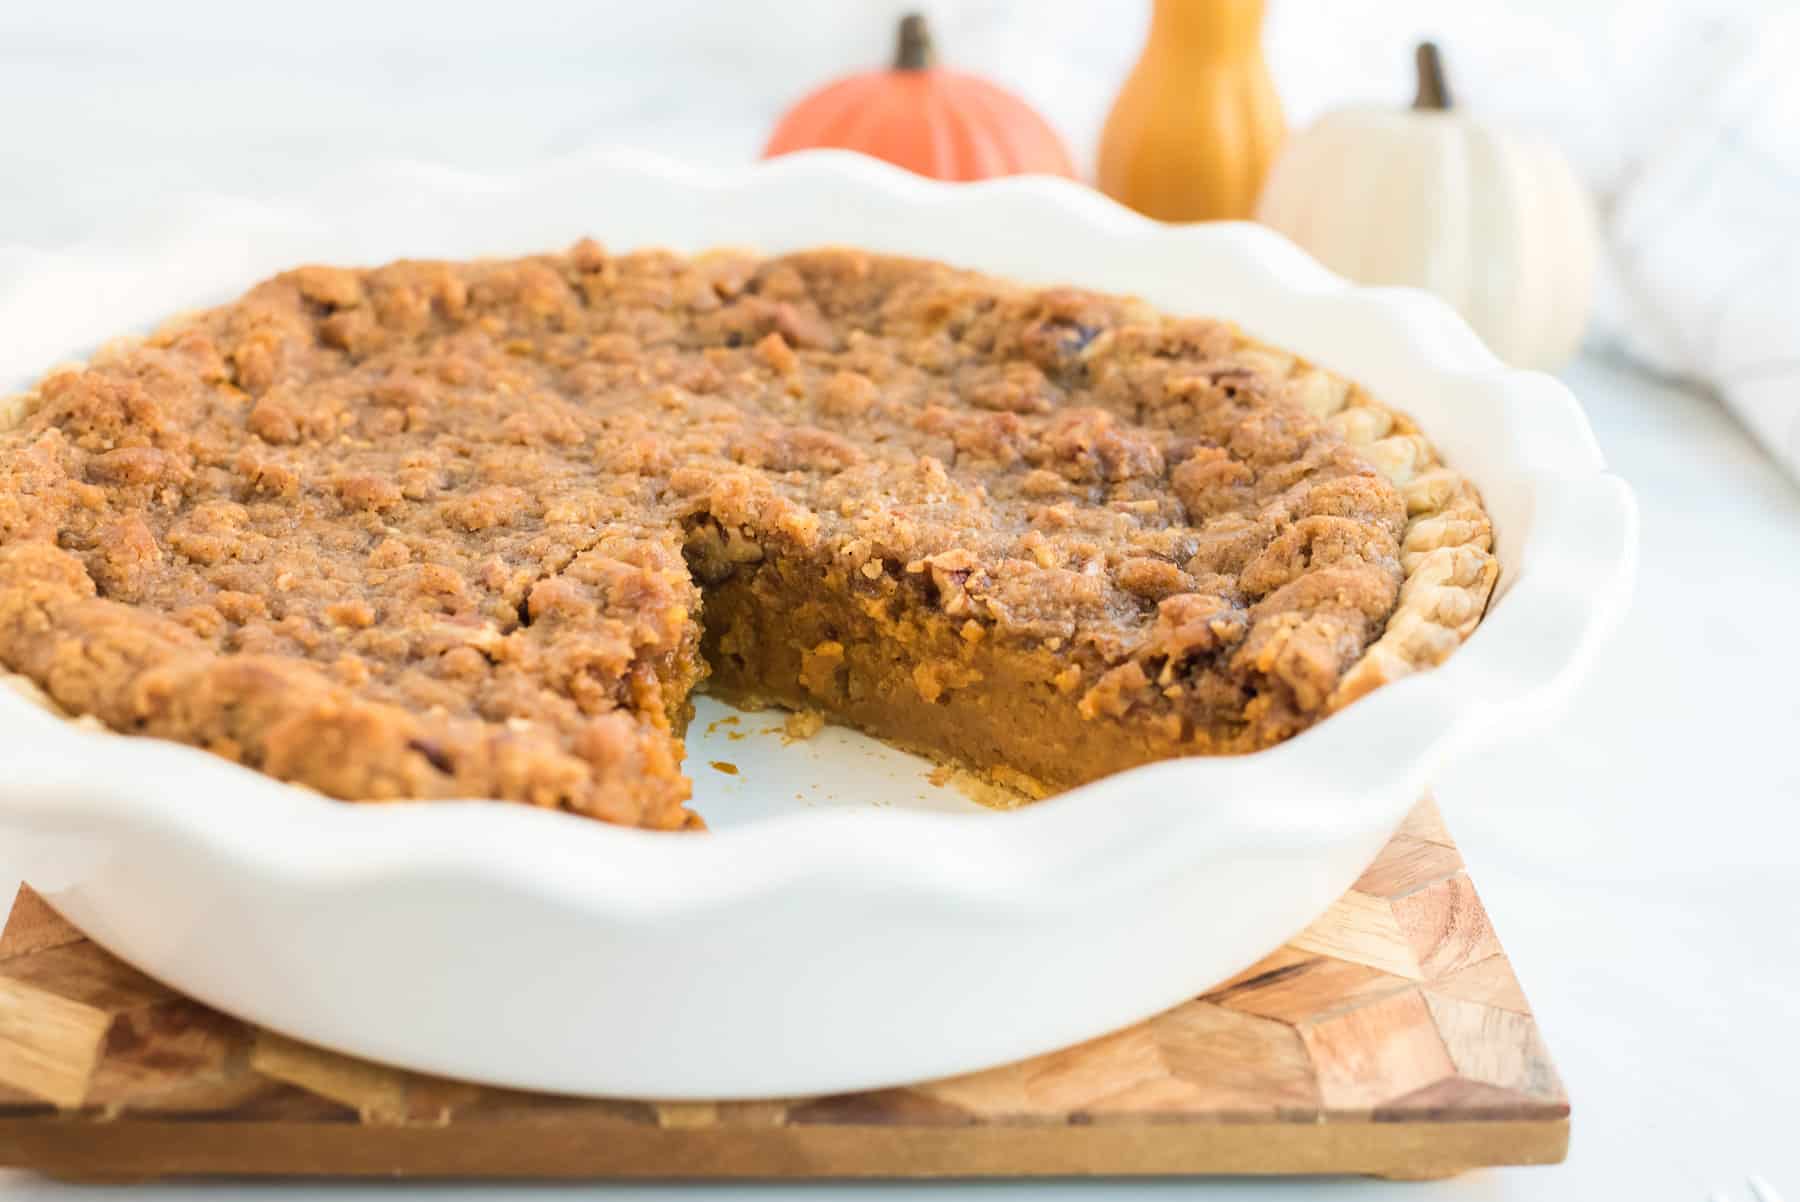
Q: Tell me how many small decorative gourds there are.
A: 3